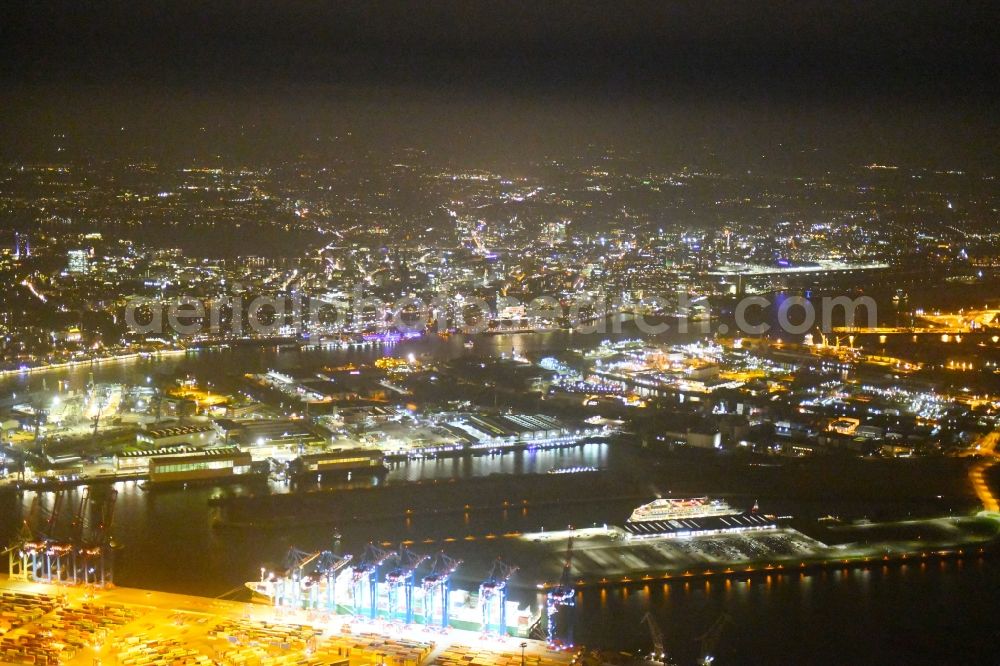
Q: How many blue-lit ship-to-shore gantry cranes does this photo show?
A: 7